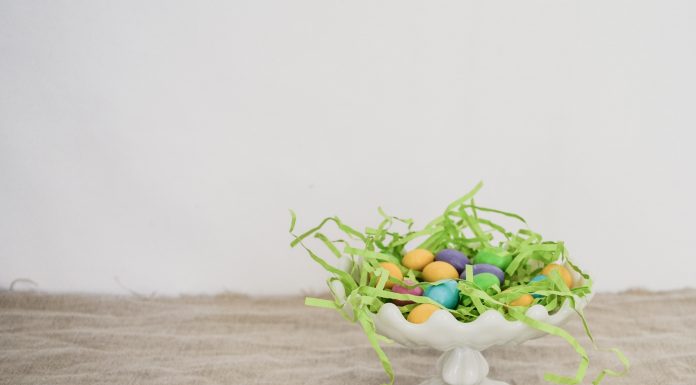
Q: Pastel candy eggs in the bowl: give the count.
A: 13